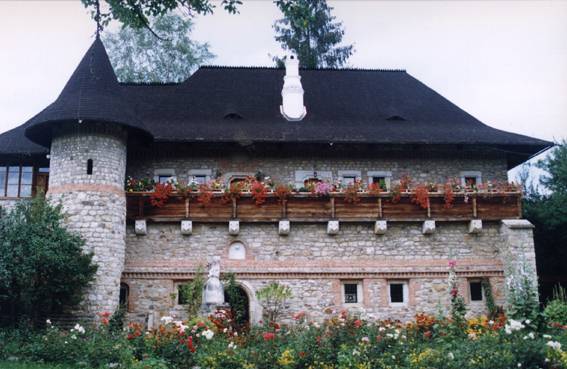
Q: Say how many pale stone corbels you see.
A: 8